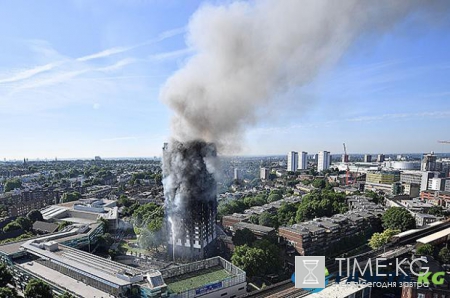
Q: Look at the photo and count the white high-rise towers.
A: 3